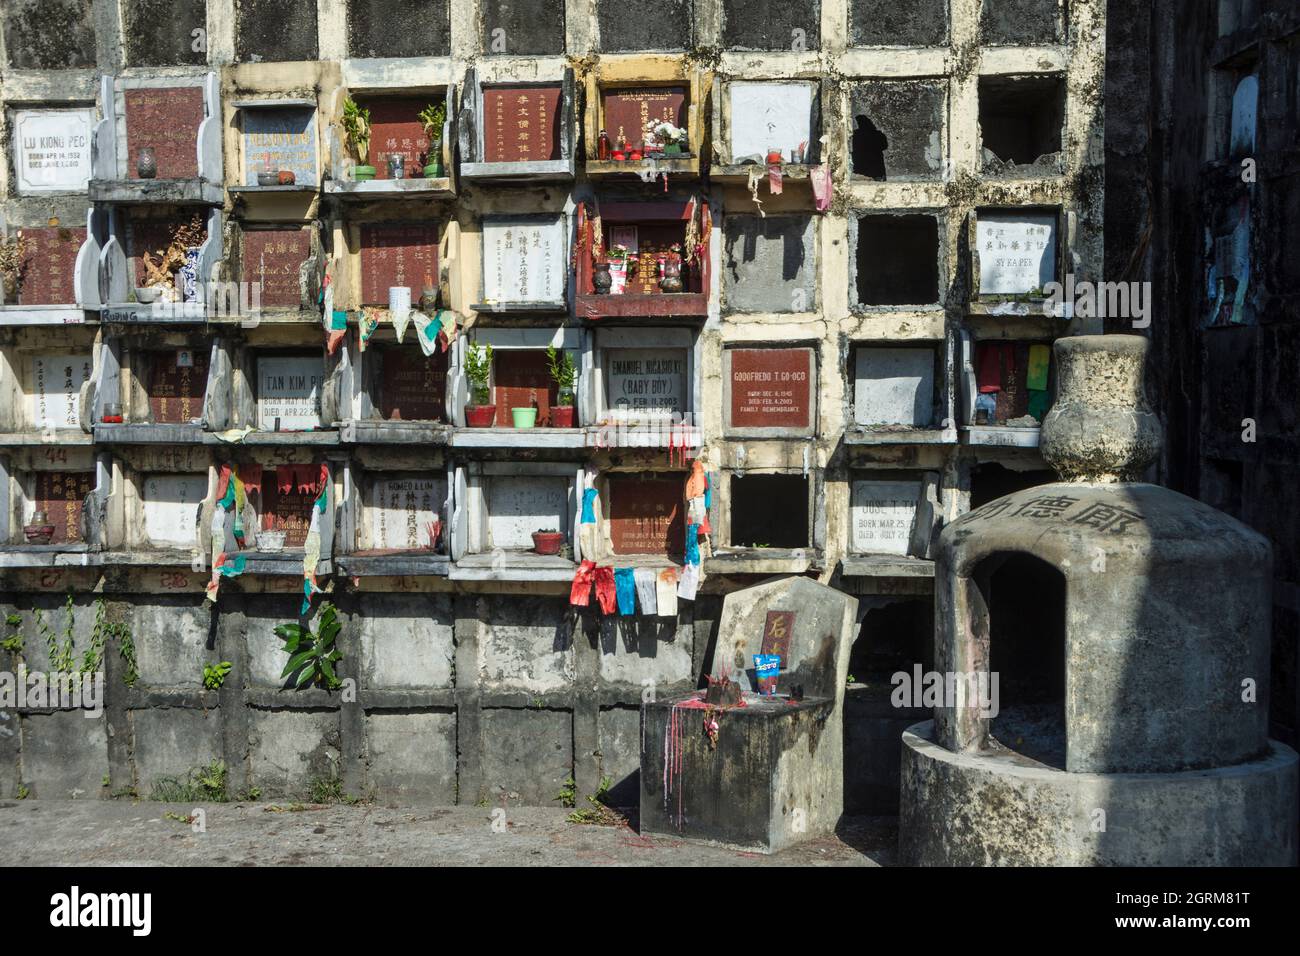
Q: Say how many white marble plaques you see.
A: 12